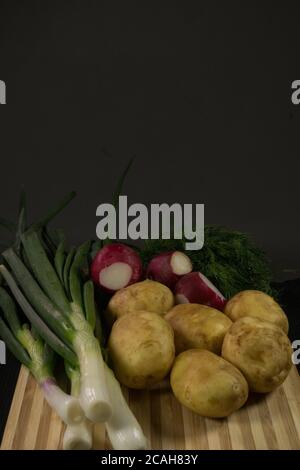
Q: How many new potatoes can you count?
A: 6